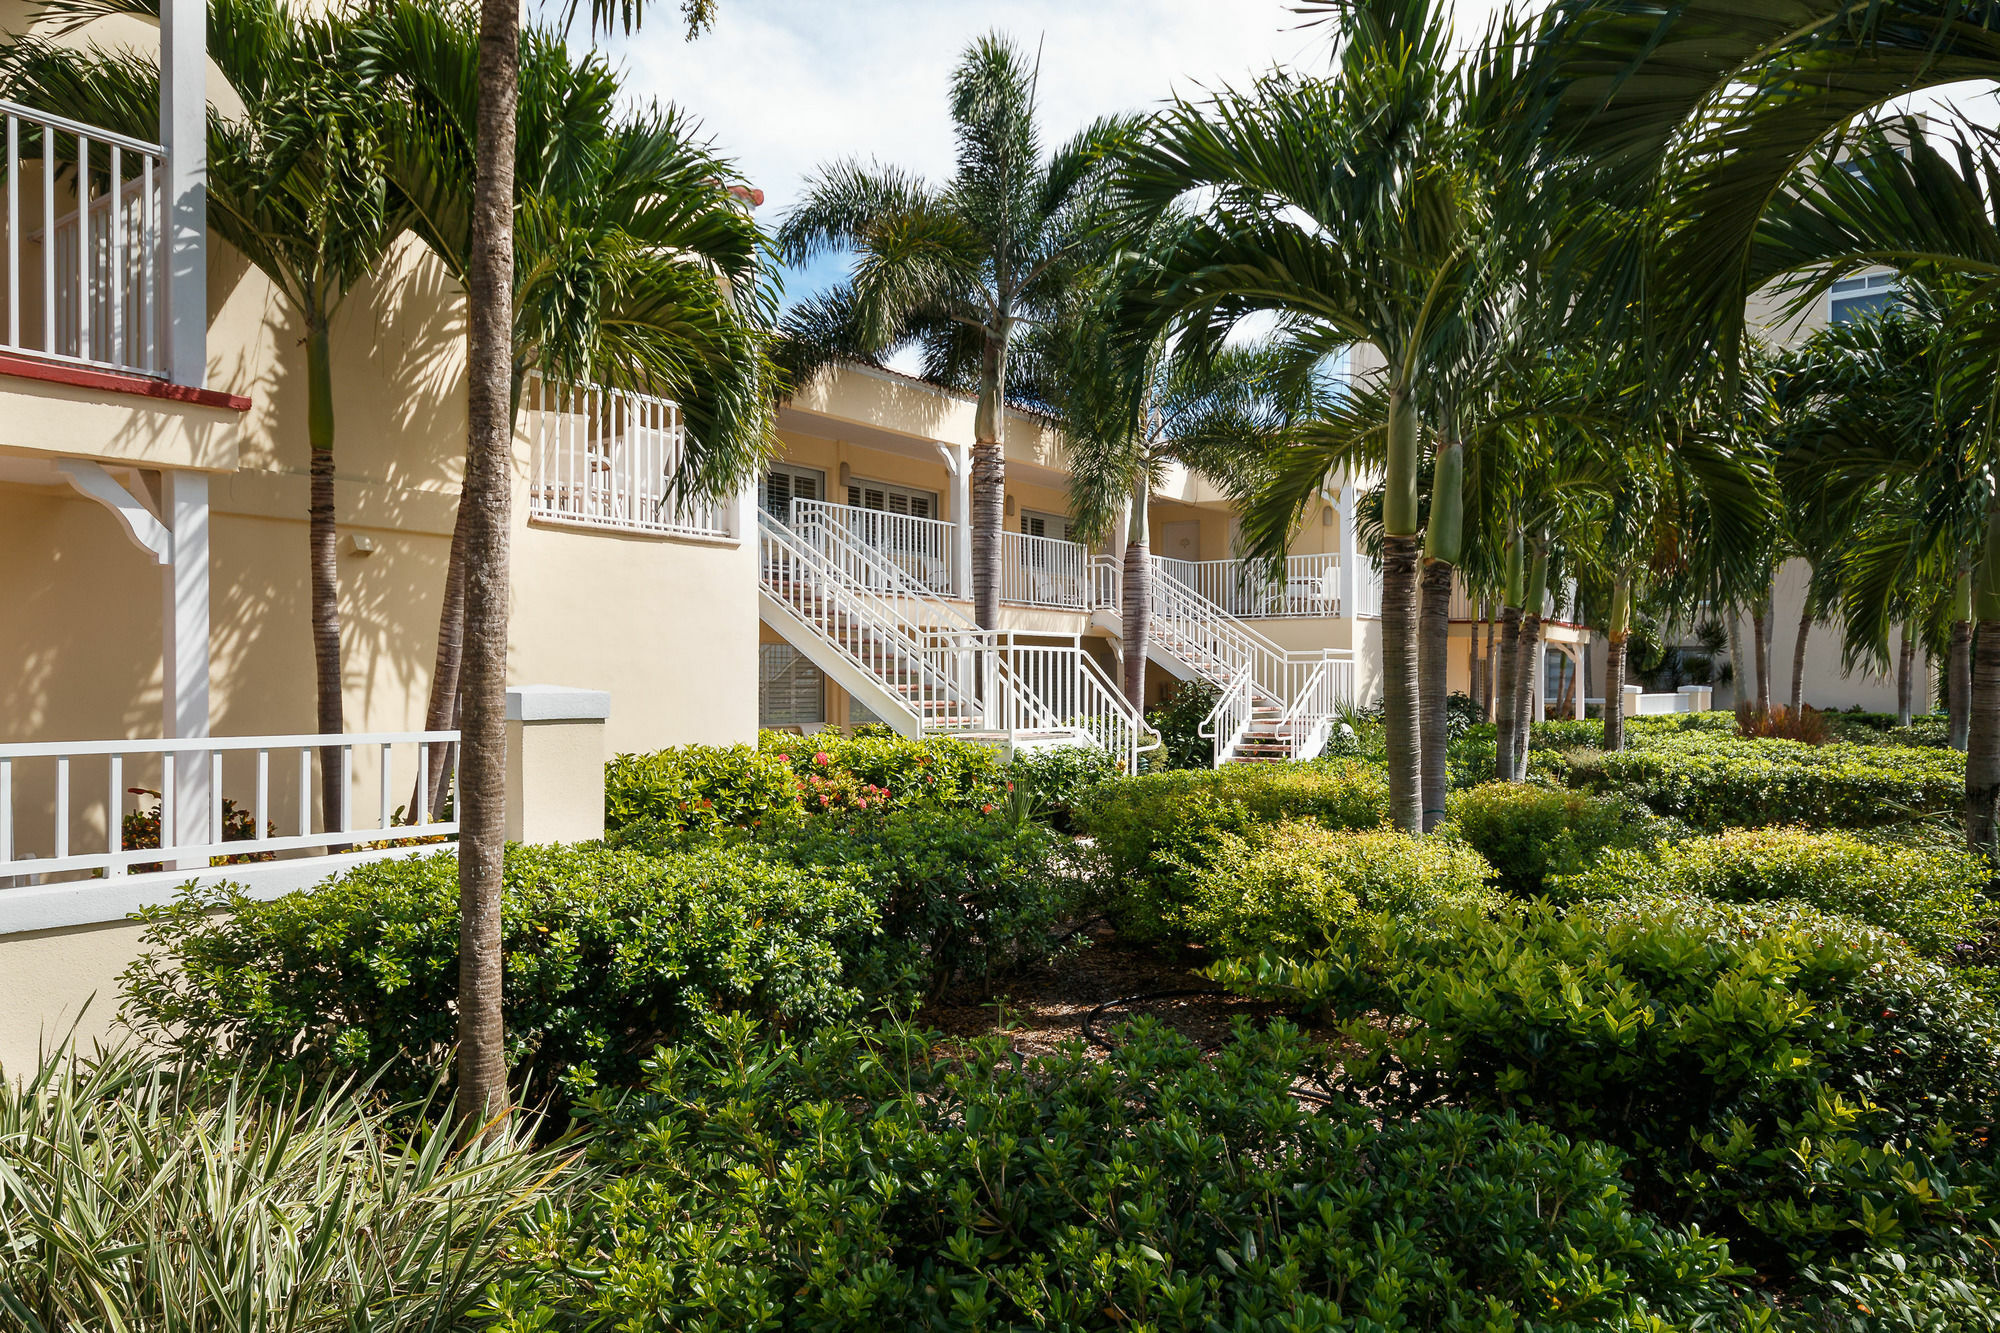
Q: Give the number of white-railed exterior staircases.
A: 2